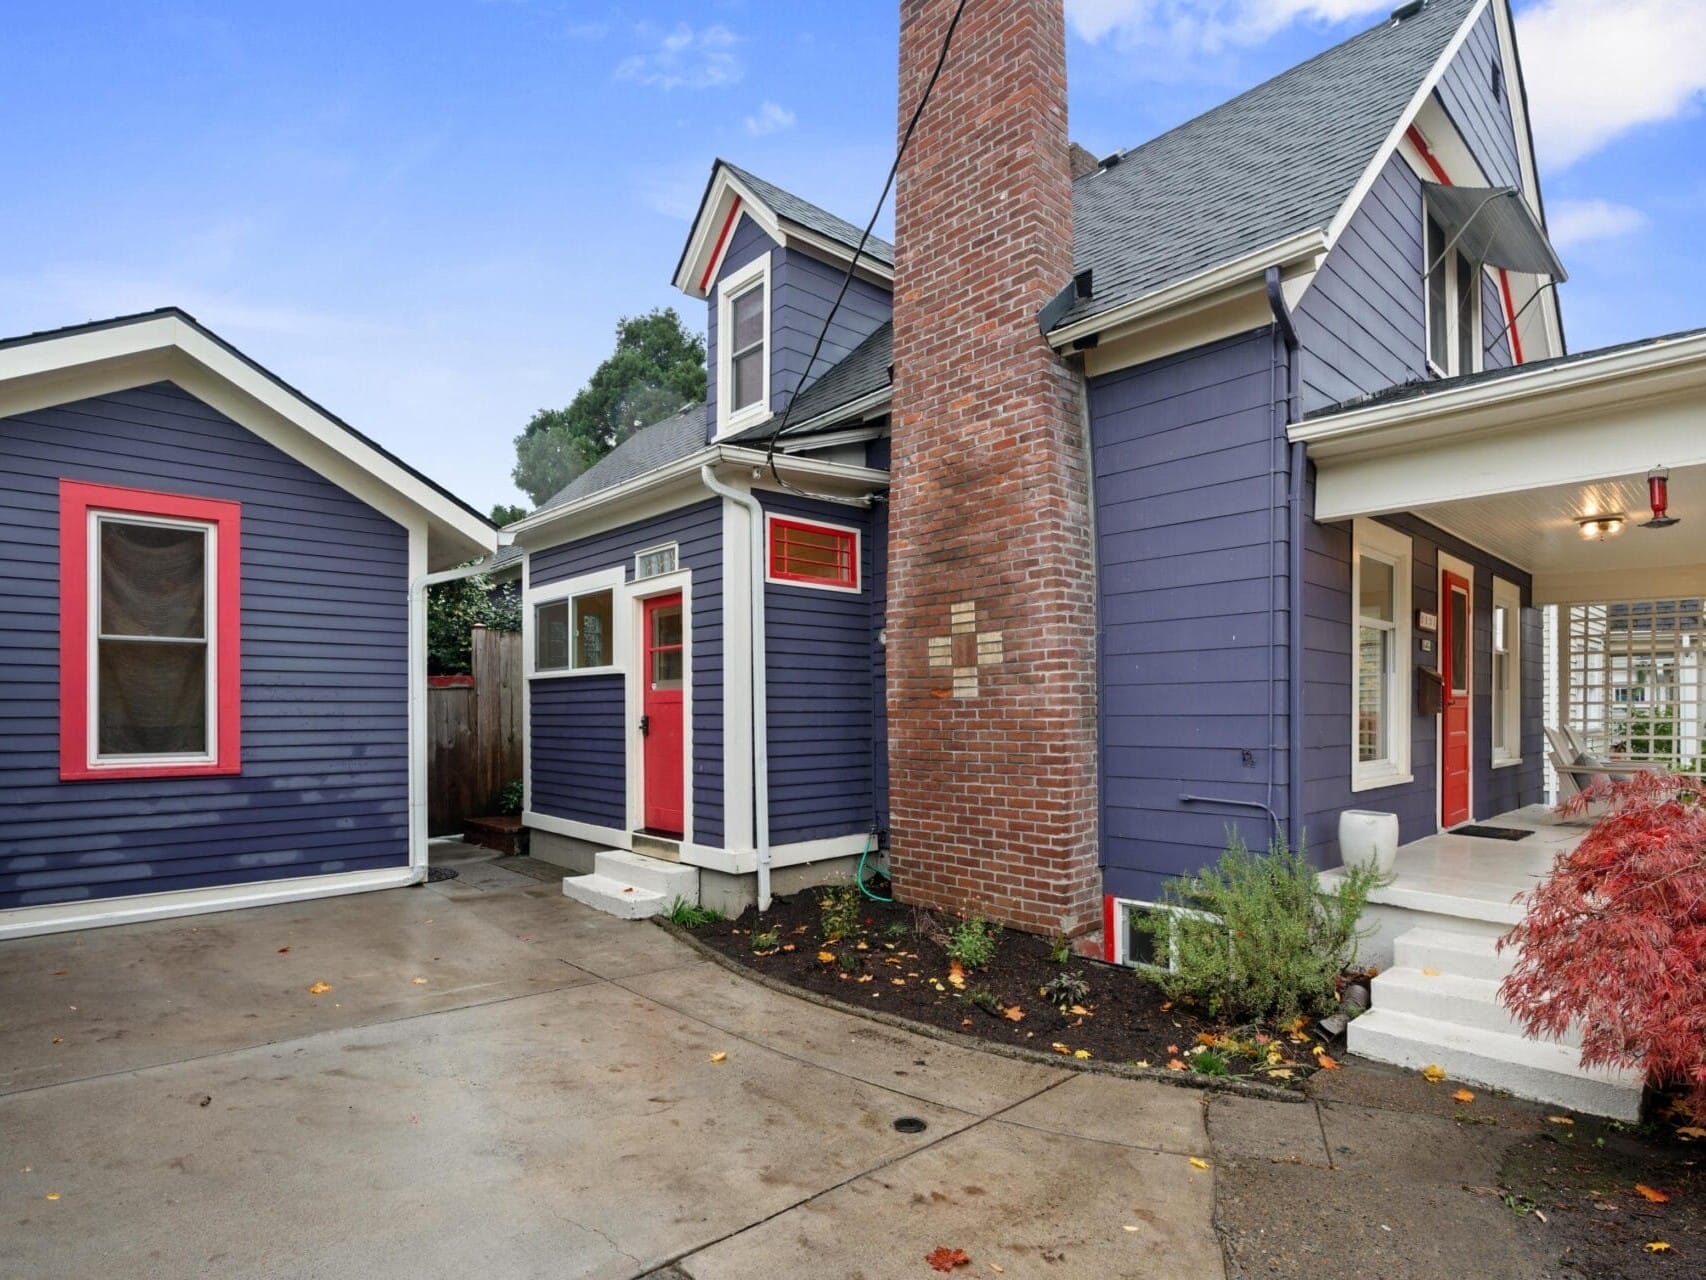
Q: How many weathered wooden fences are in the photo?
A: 1